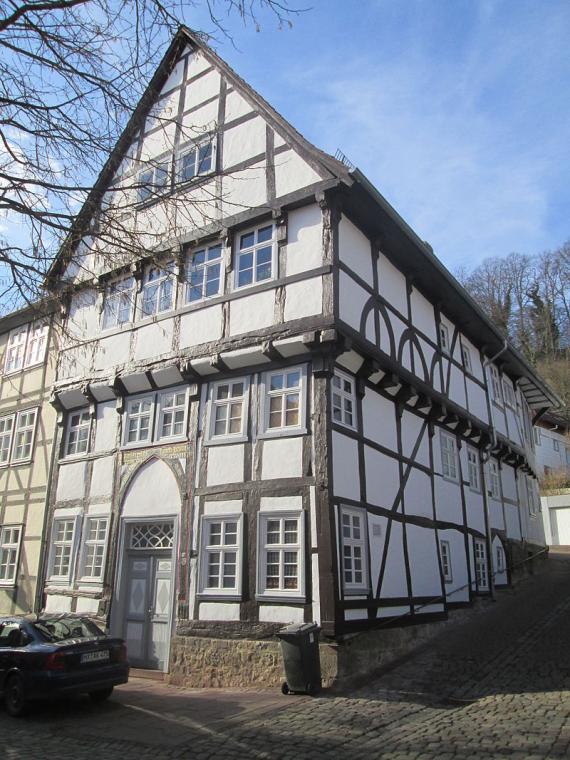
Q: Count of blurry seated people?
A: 0